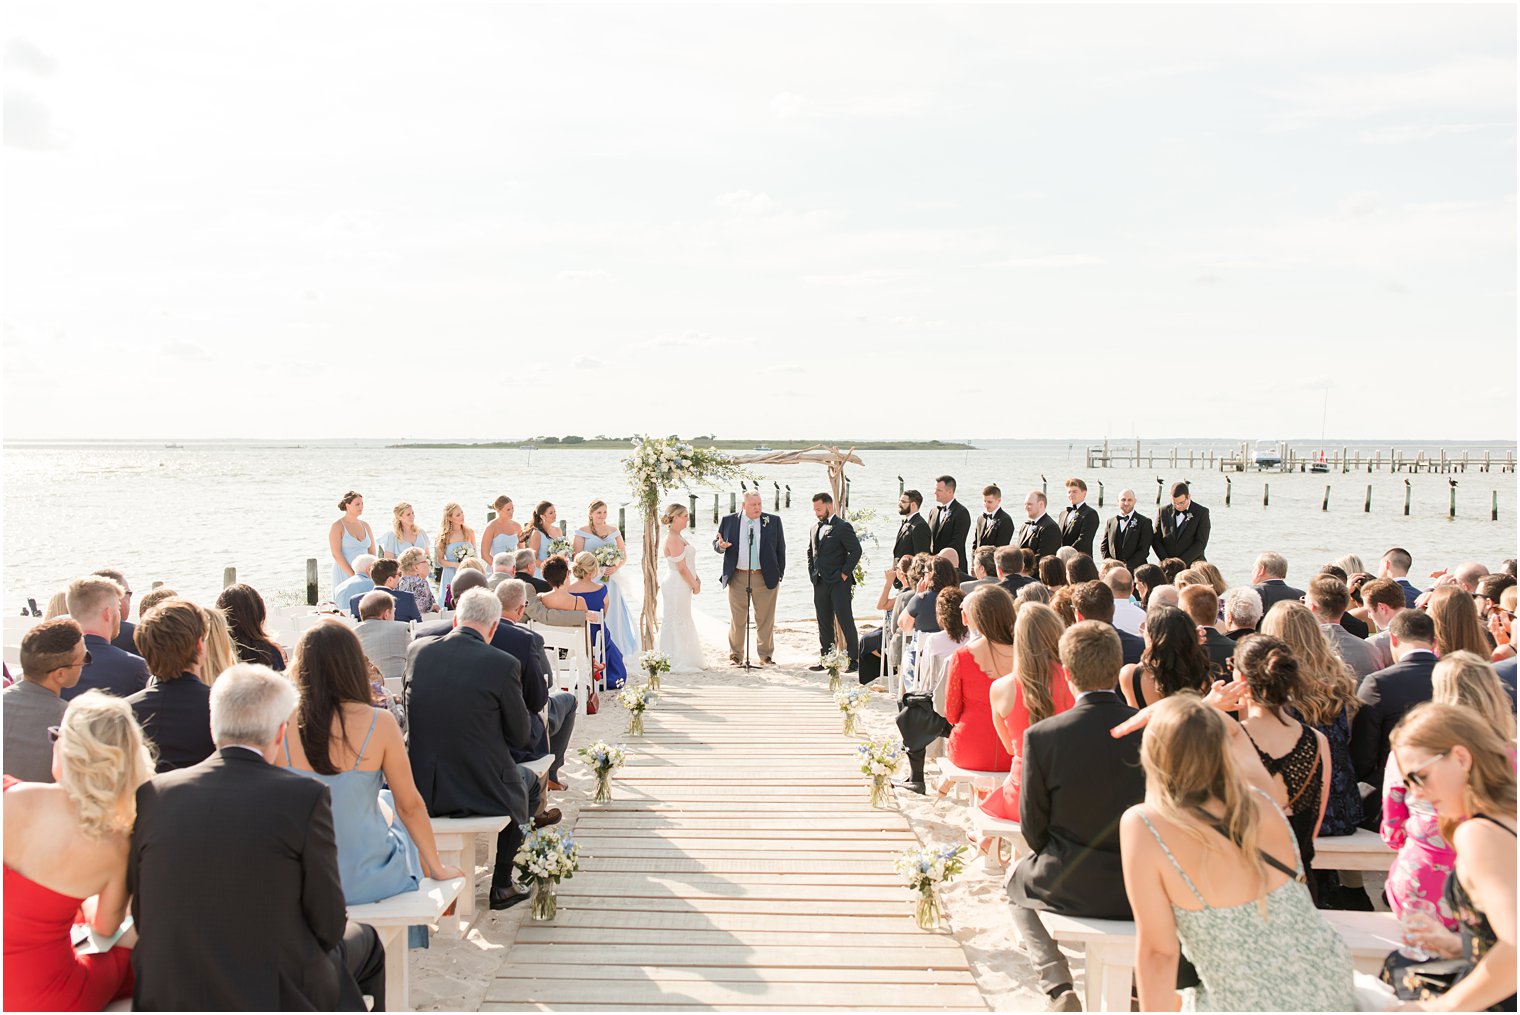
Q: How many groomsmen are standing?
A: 7